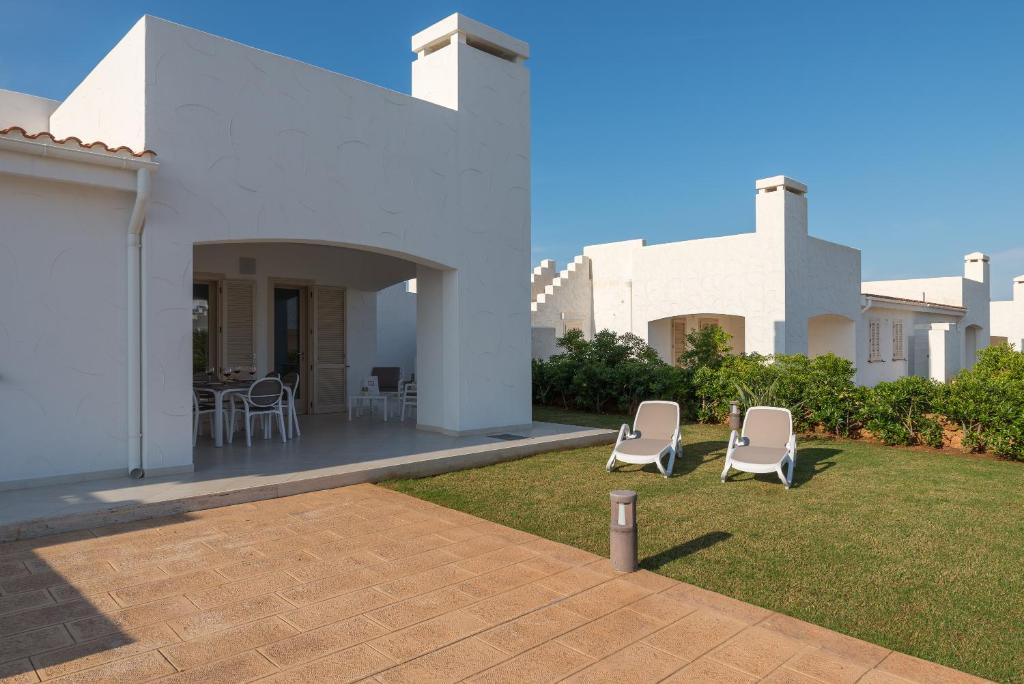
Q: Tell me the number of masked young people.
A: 0